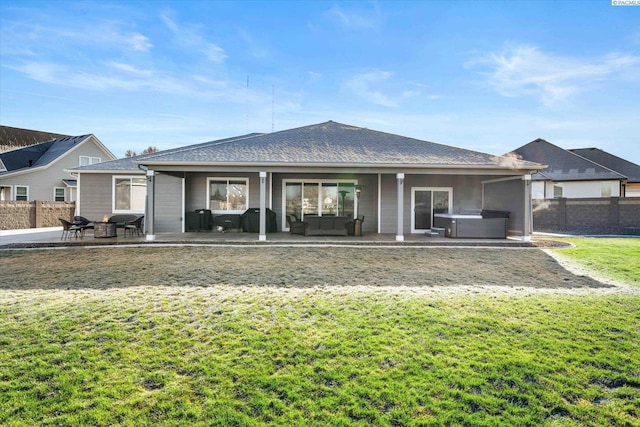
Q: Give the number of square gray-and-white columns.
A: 4